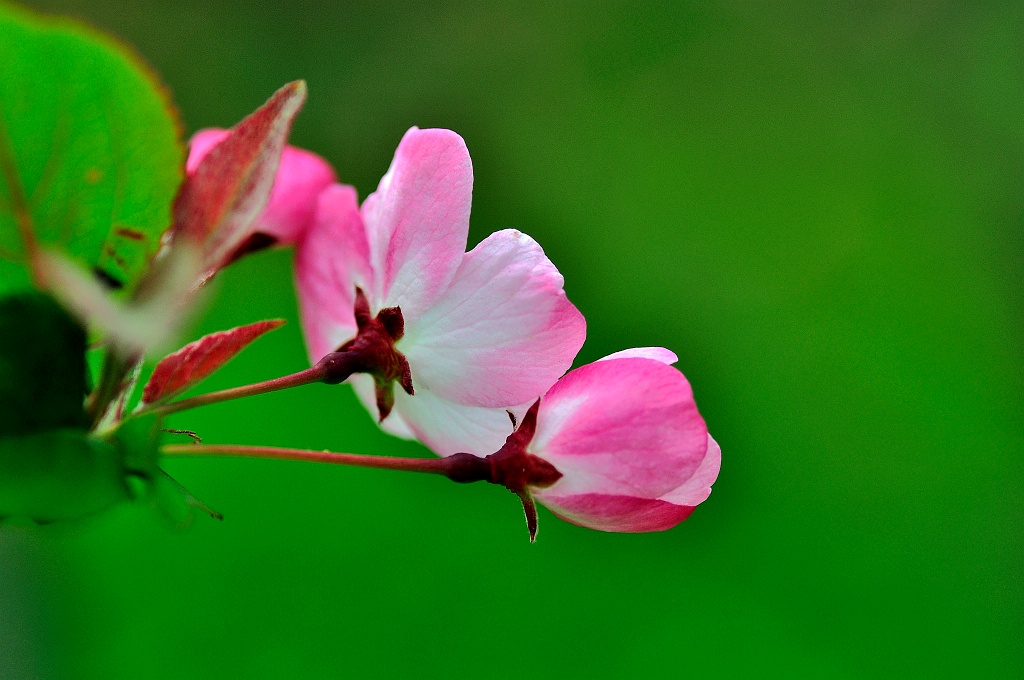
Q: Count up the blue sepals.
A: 0